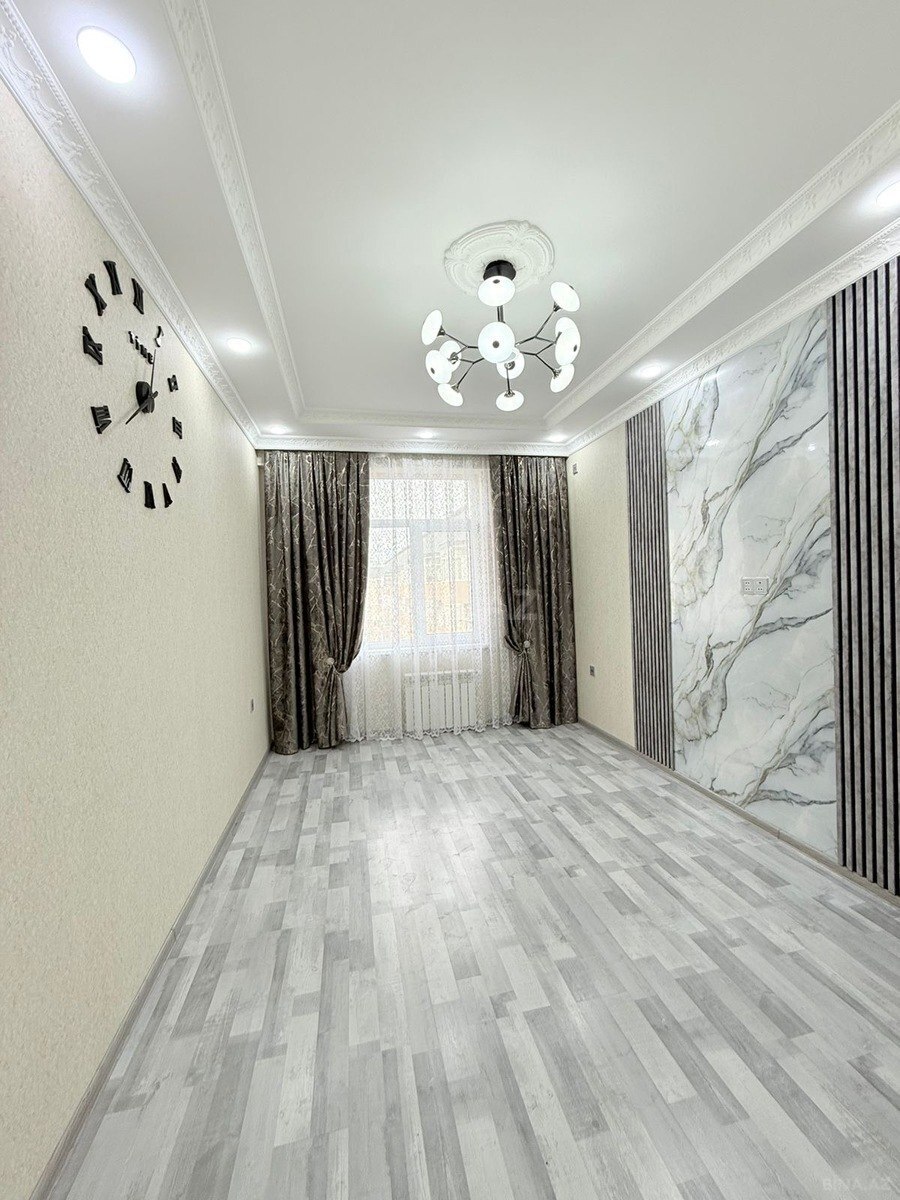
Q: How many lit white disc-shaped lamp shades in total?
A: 12